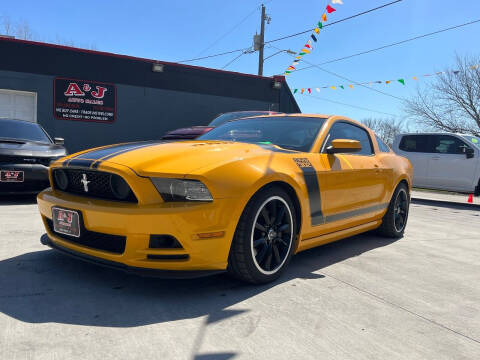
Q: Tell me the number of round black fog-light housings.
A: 2